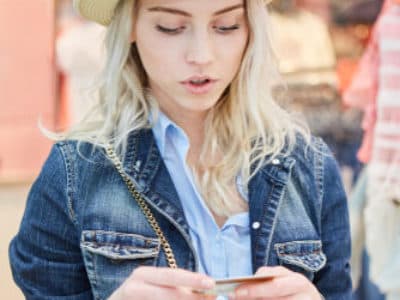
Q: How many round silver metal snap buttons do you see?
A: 2